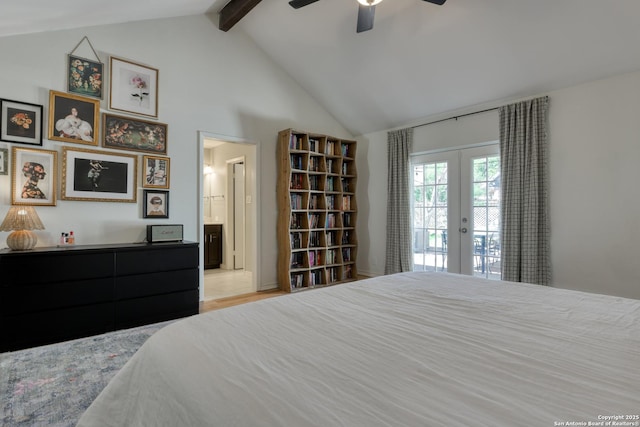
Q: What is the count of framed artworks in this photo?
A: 10